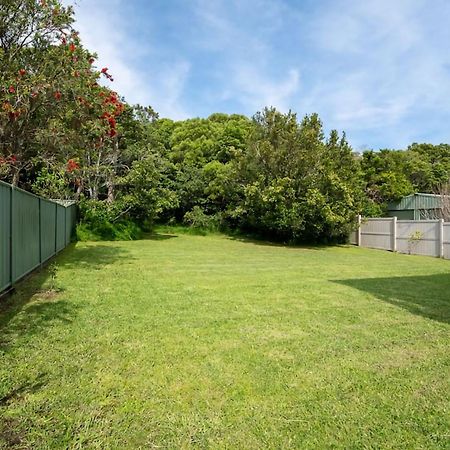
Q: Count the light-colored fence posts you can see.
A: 3